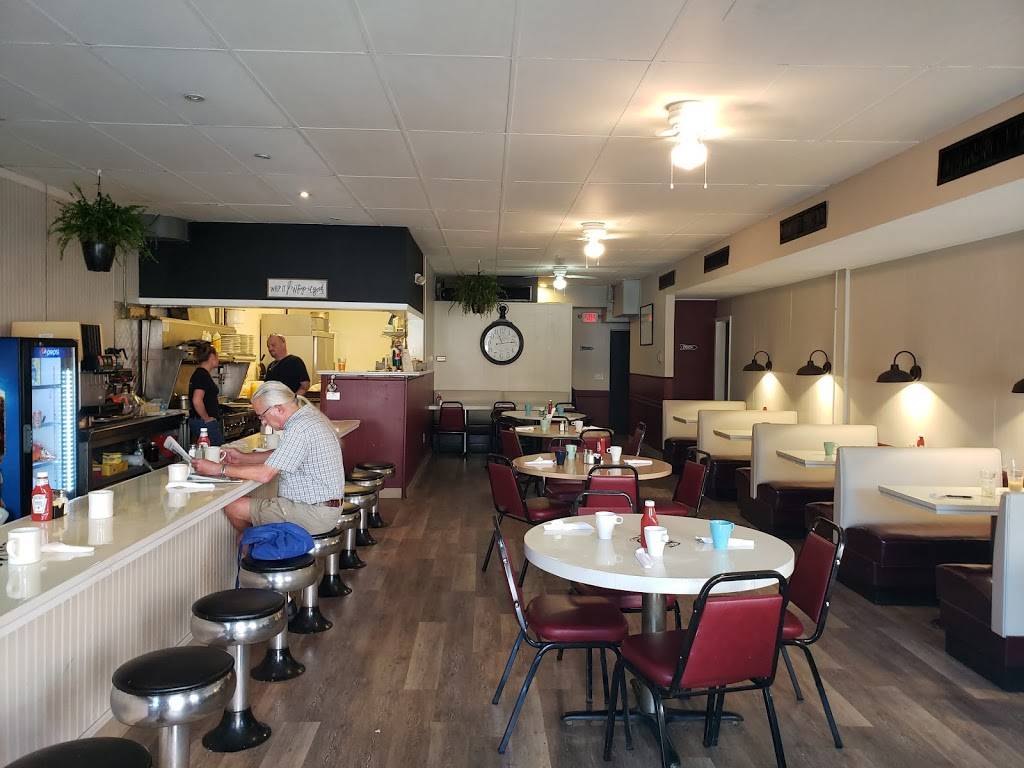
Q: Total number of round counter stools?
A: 9